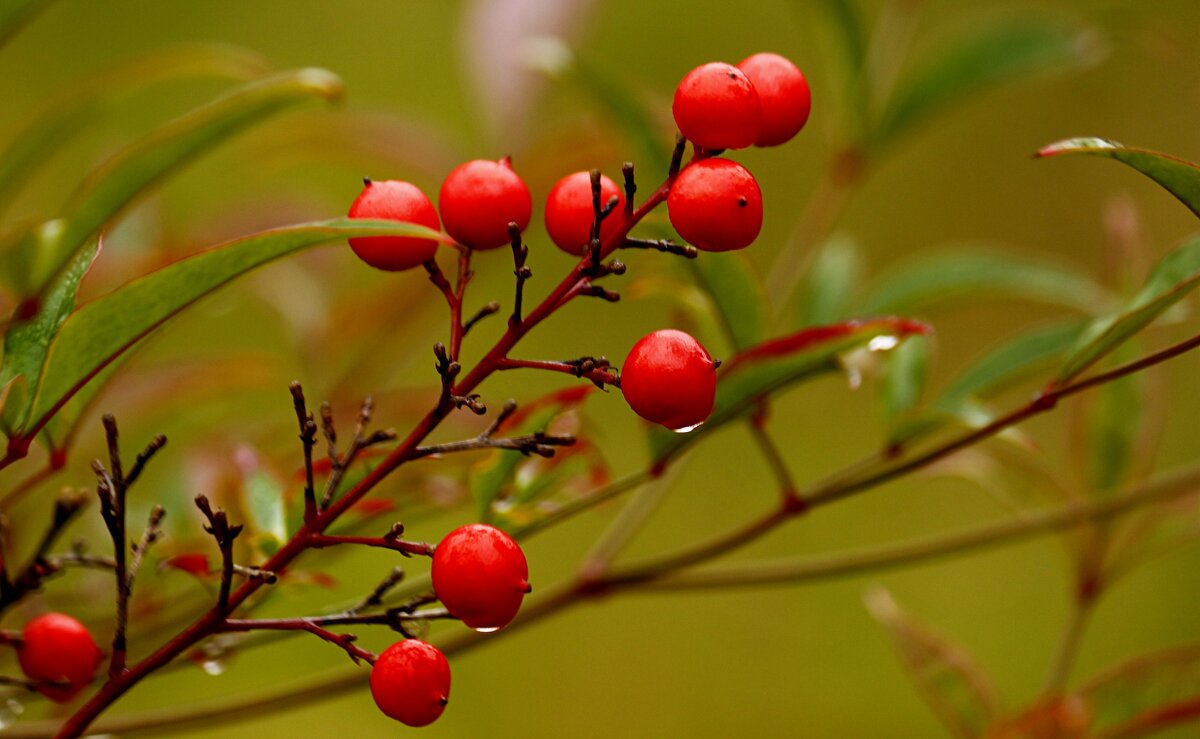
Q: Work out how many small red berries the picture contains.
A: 10